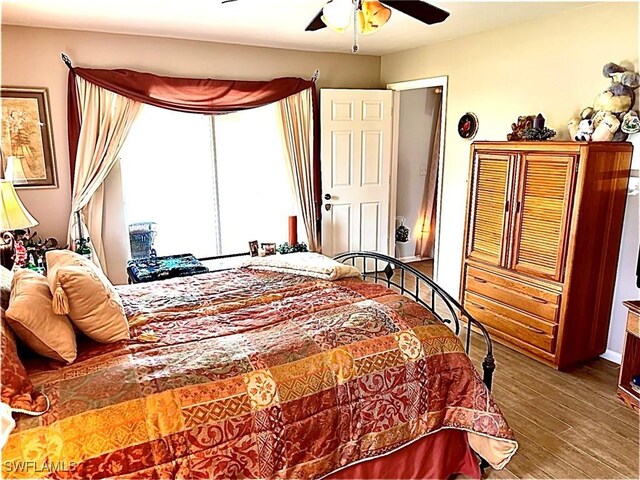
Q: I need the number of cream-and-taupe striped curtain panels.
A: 2